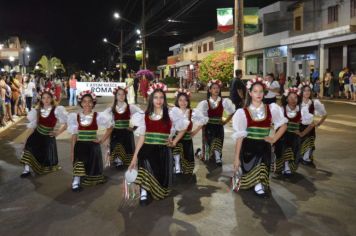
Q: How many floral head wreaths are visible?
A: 9